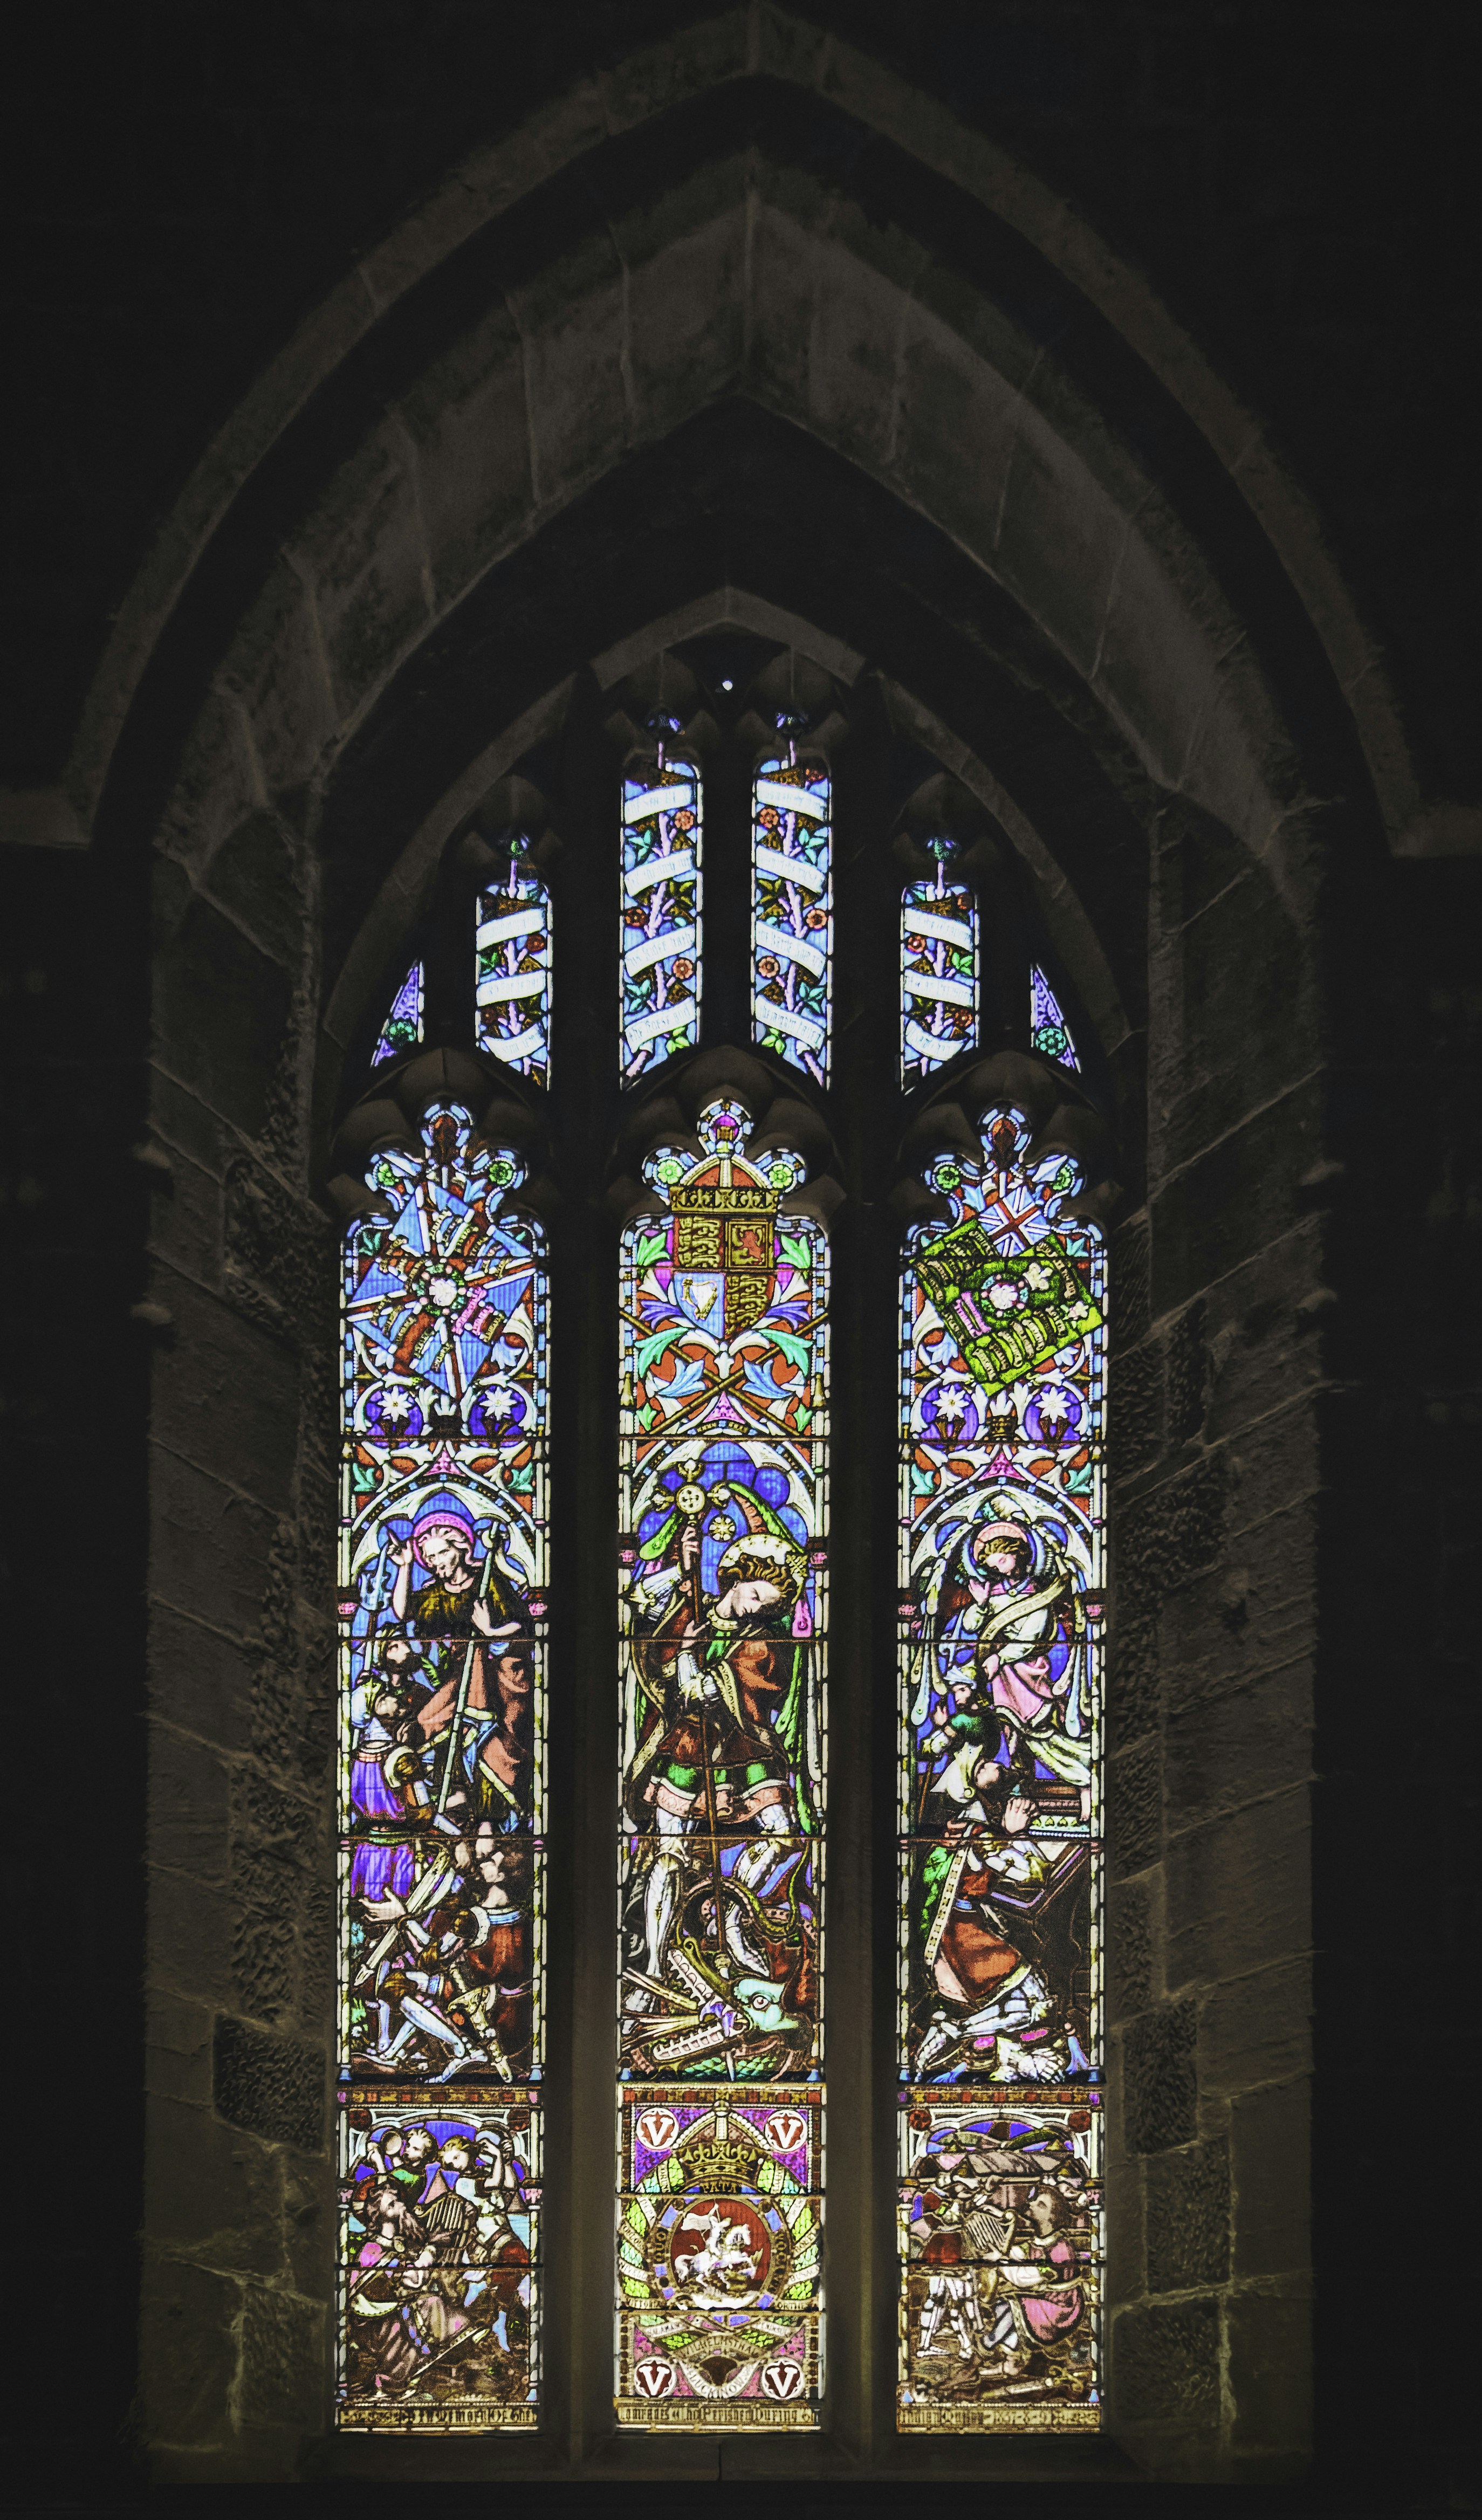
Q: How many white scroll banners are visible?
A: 14